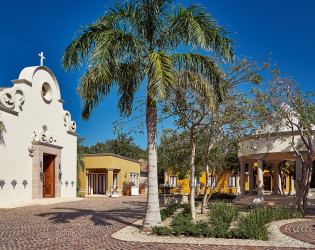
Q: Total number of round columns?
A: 5